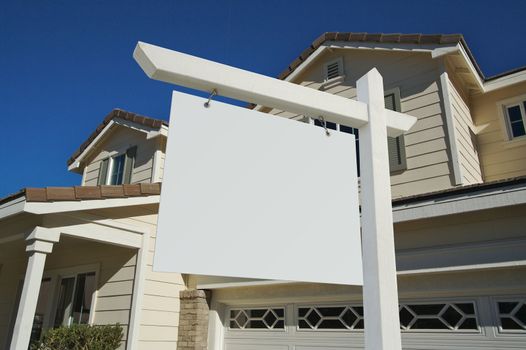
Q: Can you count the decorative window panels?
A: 4